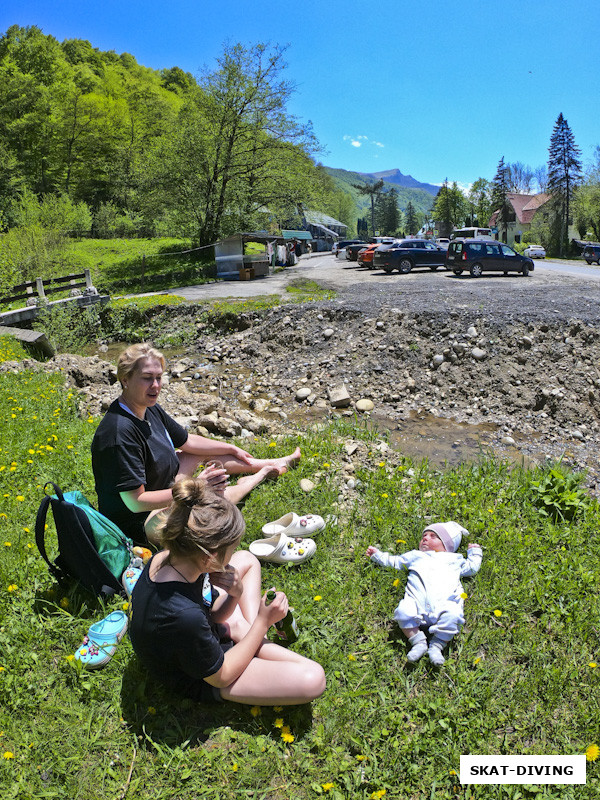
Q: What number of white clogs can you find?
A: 2